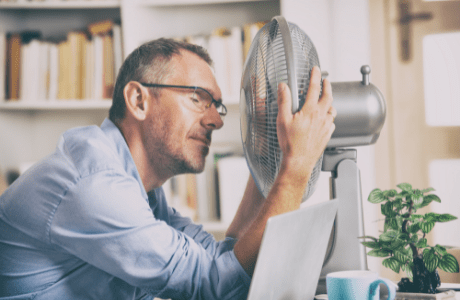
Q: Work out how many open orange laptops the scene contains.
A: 0